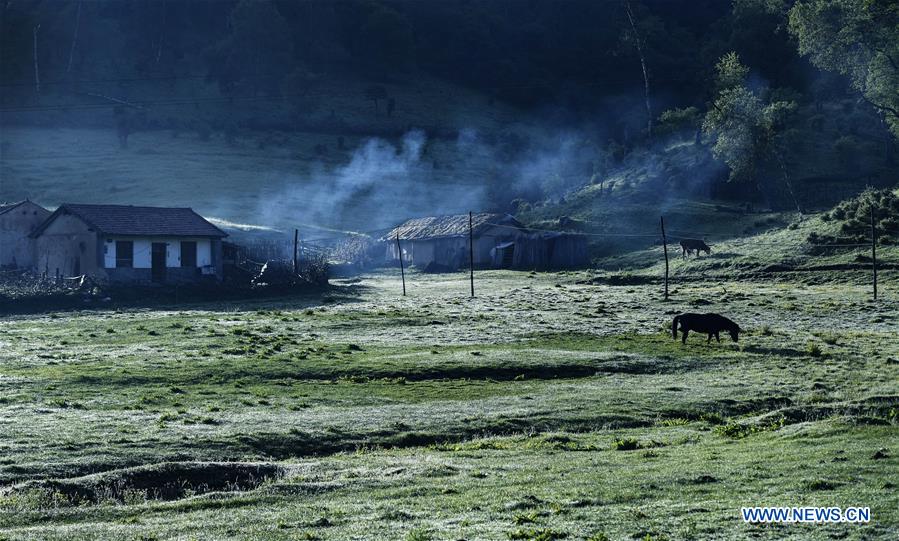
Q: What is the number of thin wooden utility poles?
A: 5